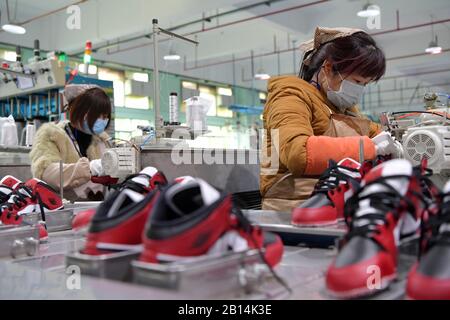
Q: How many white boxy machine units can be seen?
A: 2